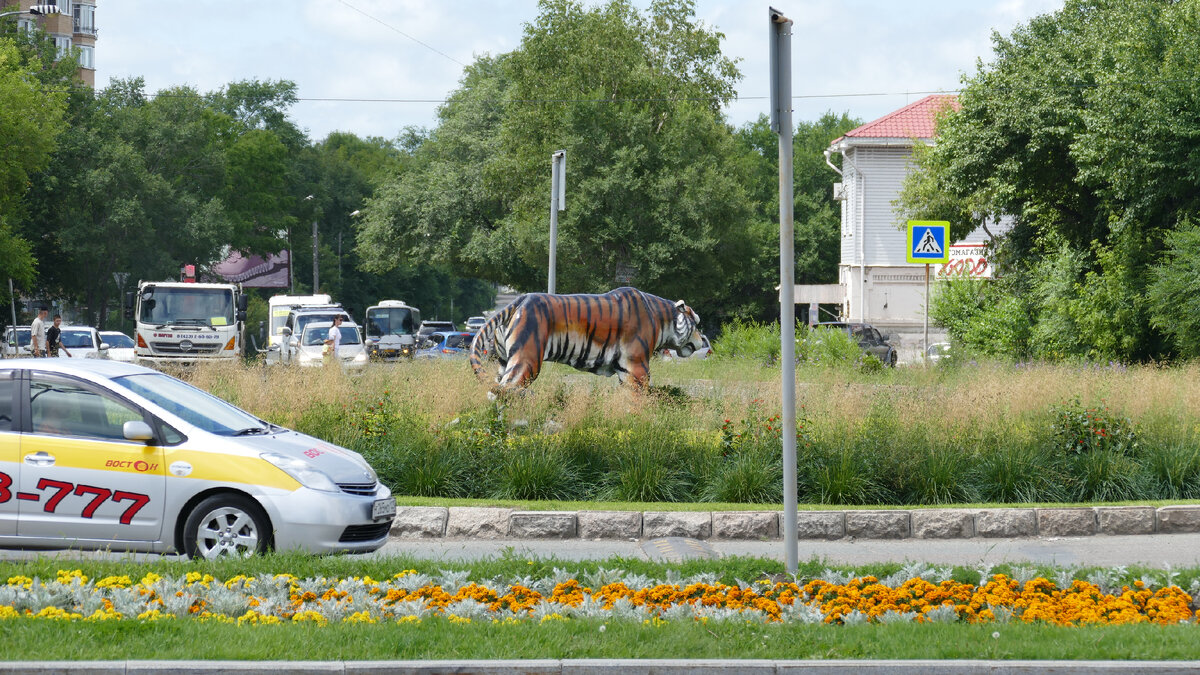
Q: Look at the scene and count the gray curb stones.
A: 13